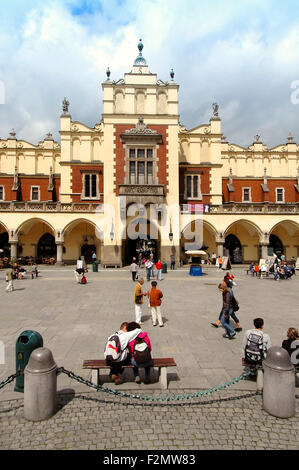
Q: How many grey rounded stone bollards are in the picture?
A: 2